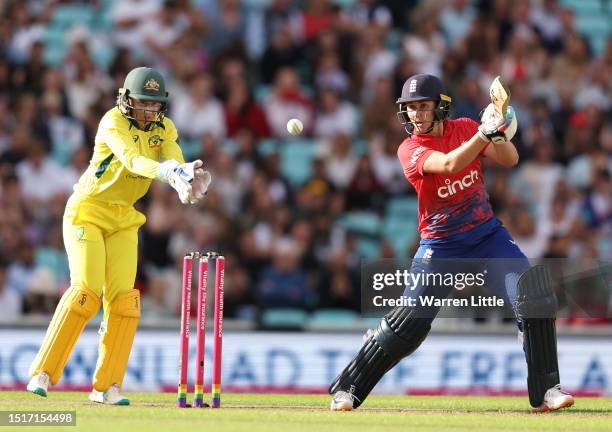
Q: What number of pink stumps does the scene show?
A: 3